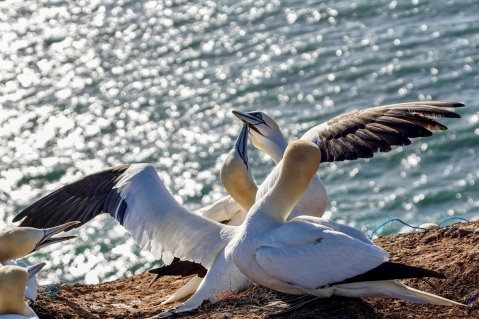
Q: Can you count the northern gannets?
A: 5